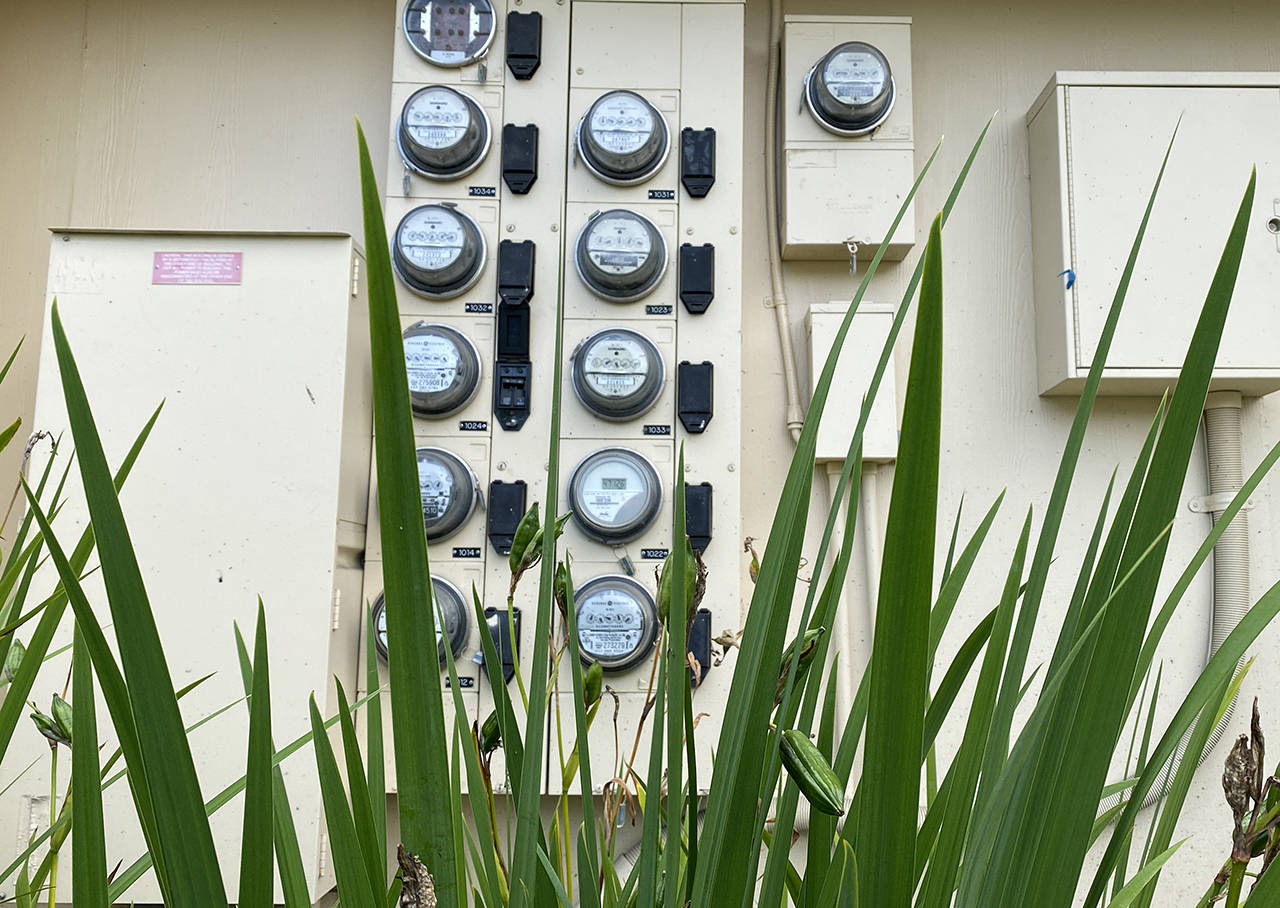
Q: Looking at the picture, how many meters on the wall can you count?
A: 12